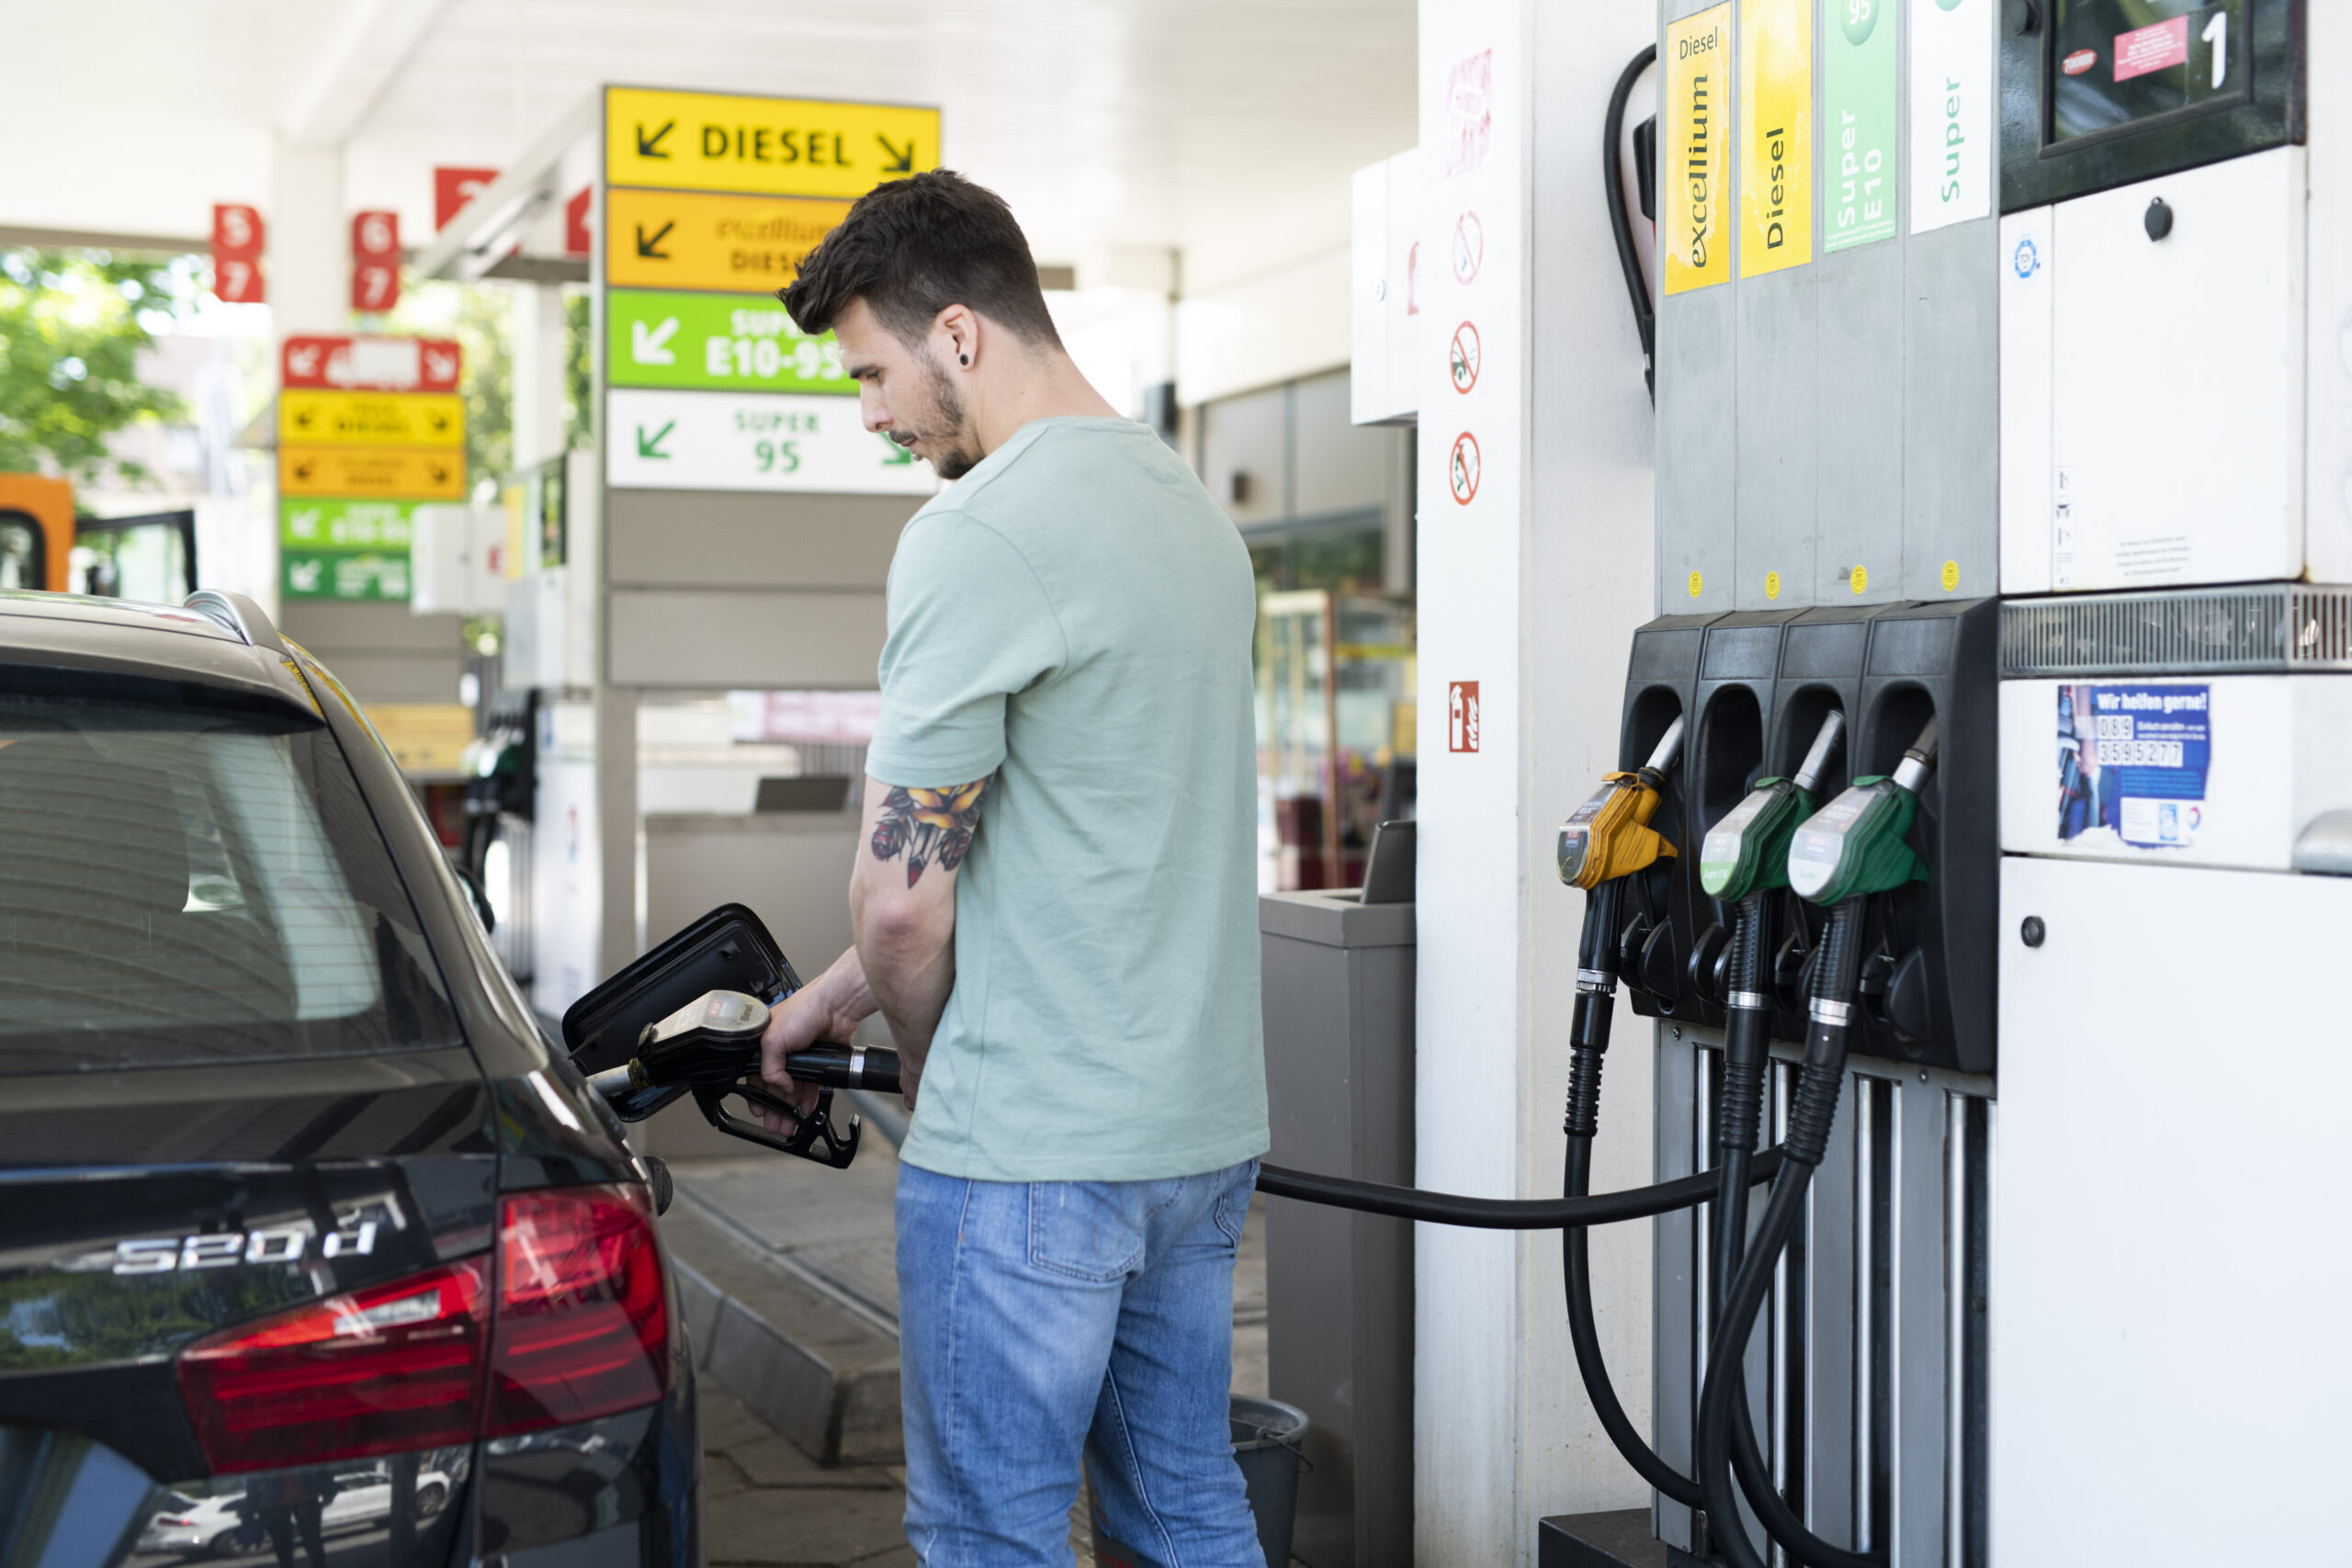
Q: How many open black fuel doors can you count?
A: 1